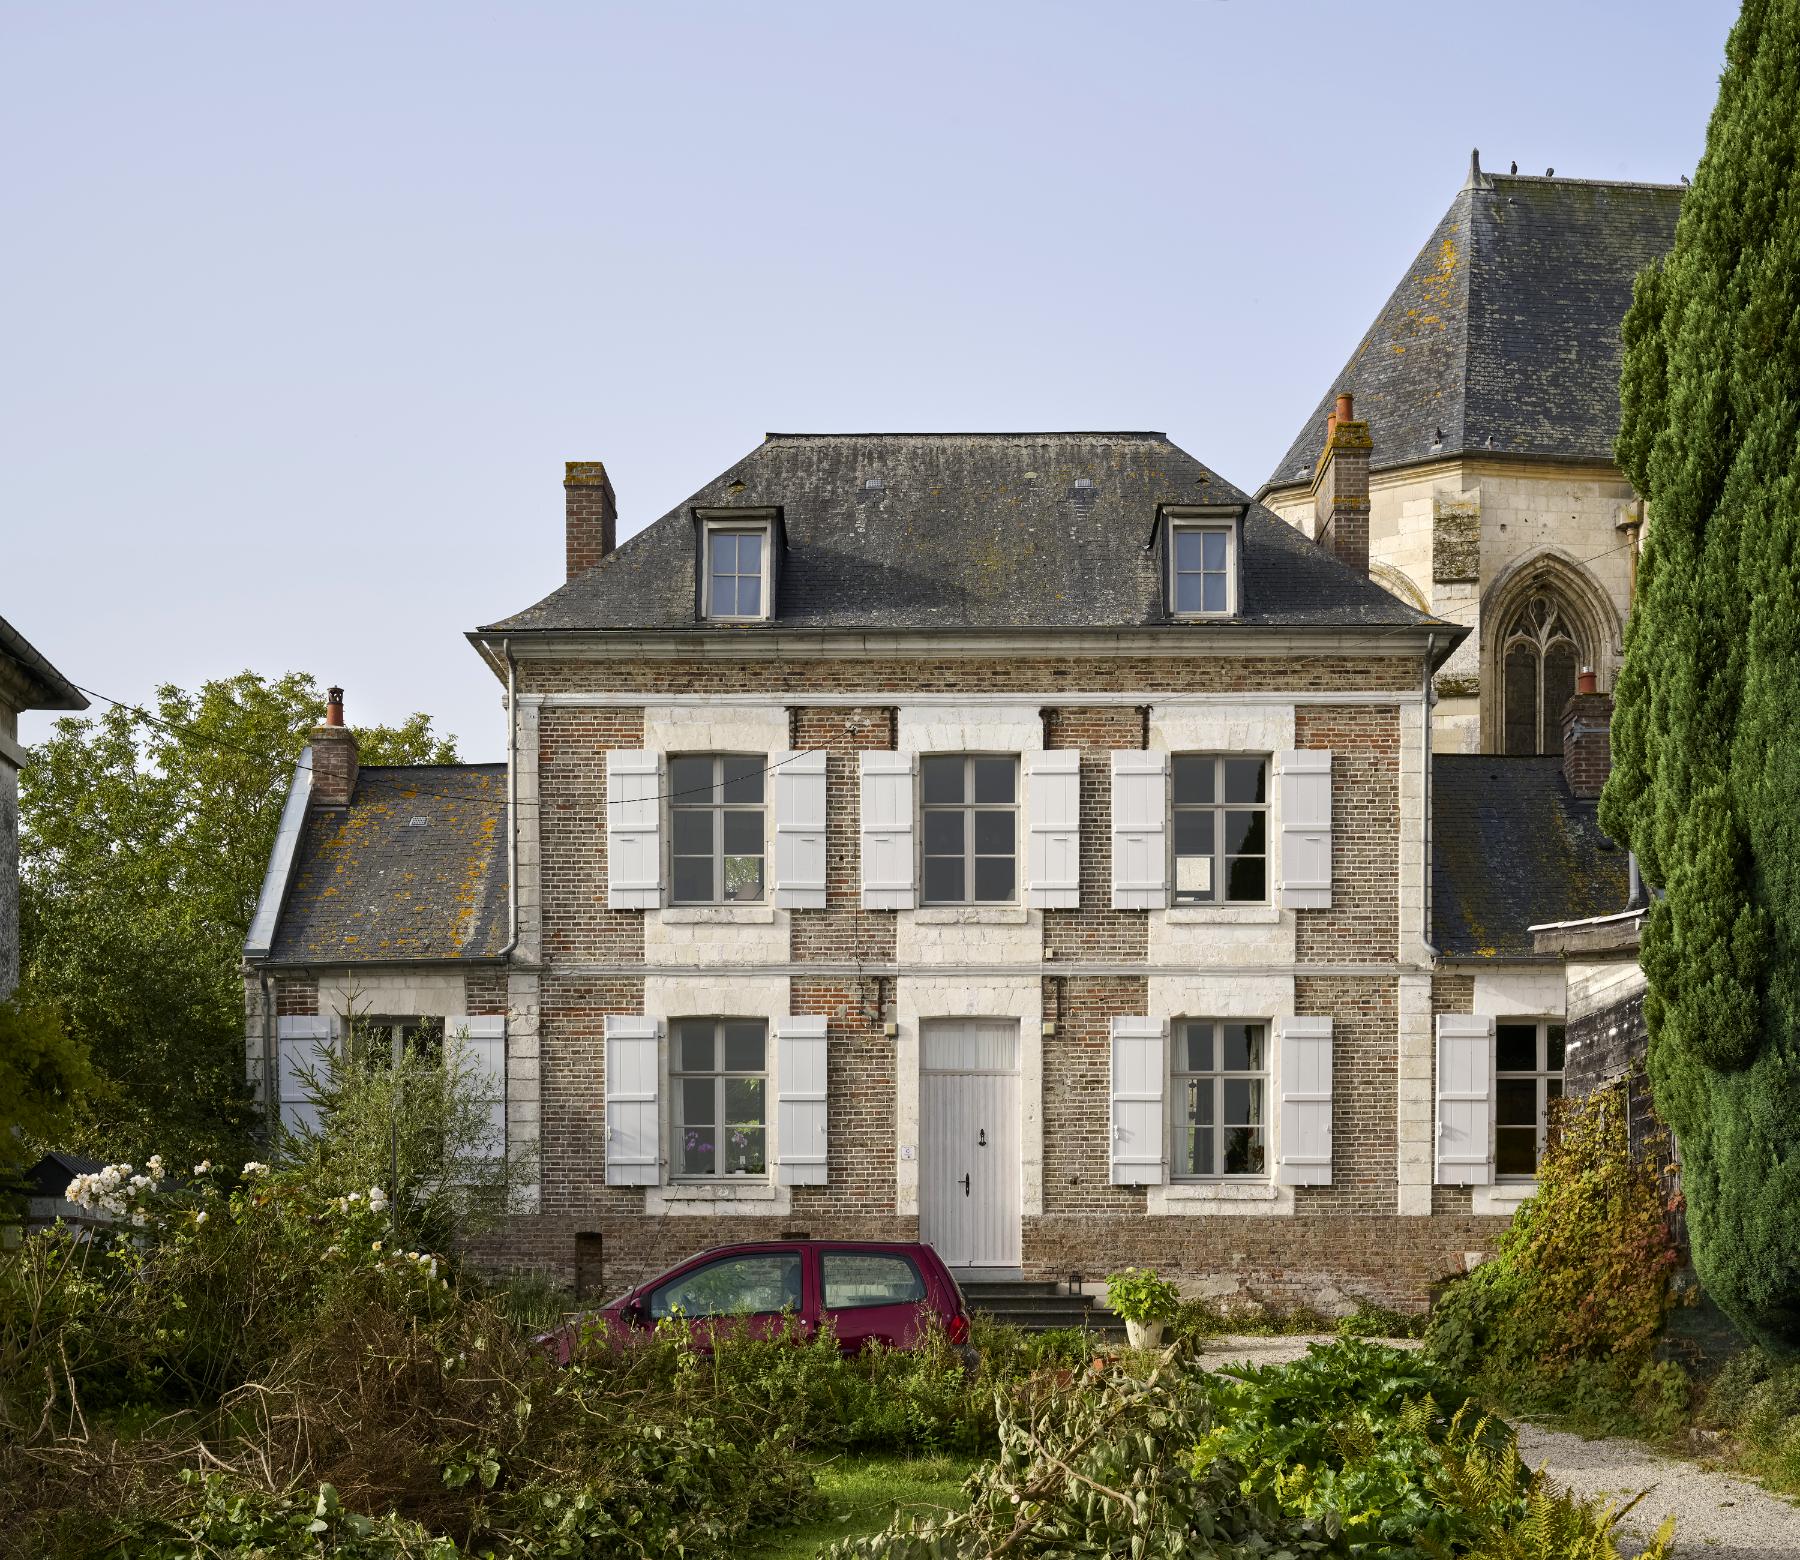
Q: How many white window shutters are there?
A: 13